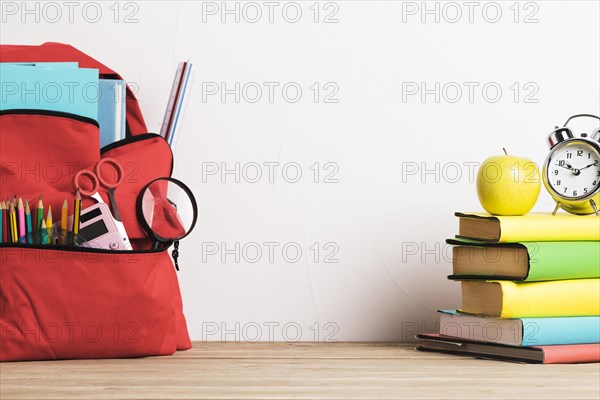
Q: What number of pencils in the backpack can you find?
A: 12